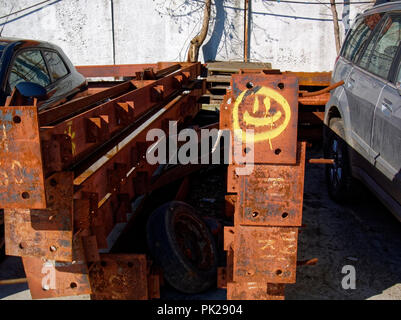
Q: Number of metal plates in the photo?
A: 8